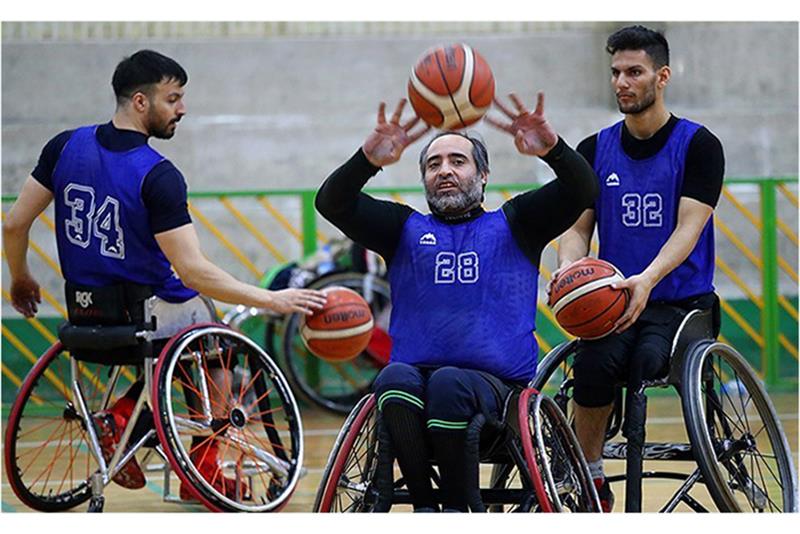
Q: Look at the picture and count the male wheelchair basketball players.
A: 3